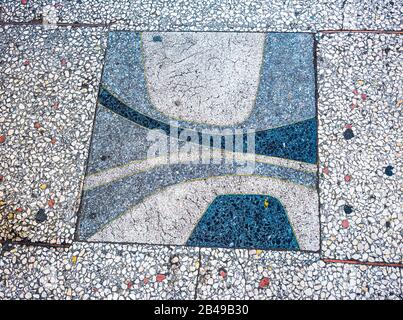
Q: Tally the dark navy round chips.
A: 4